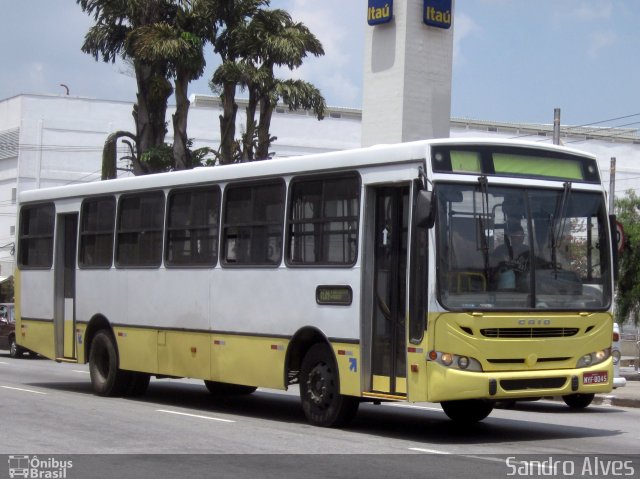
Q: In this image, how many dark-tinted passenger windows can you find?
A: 6